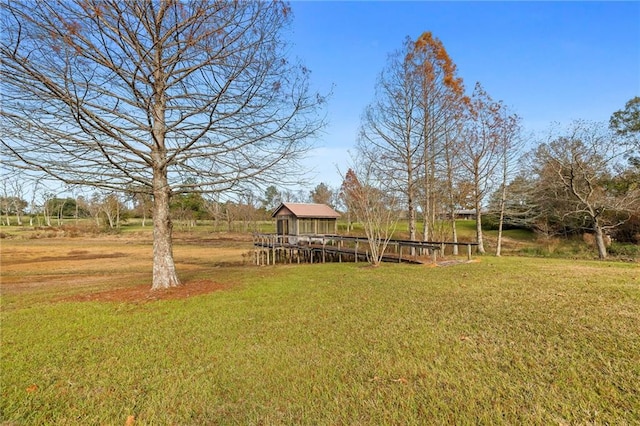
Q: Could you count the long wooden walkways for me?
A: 1